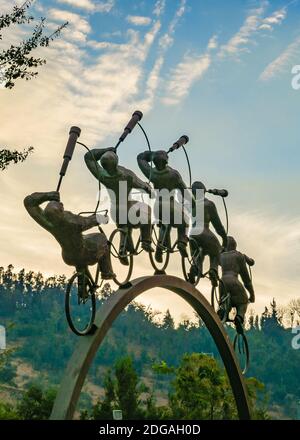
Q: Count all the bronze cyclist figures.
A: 5